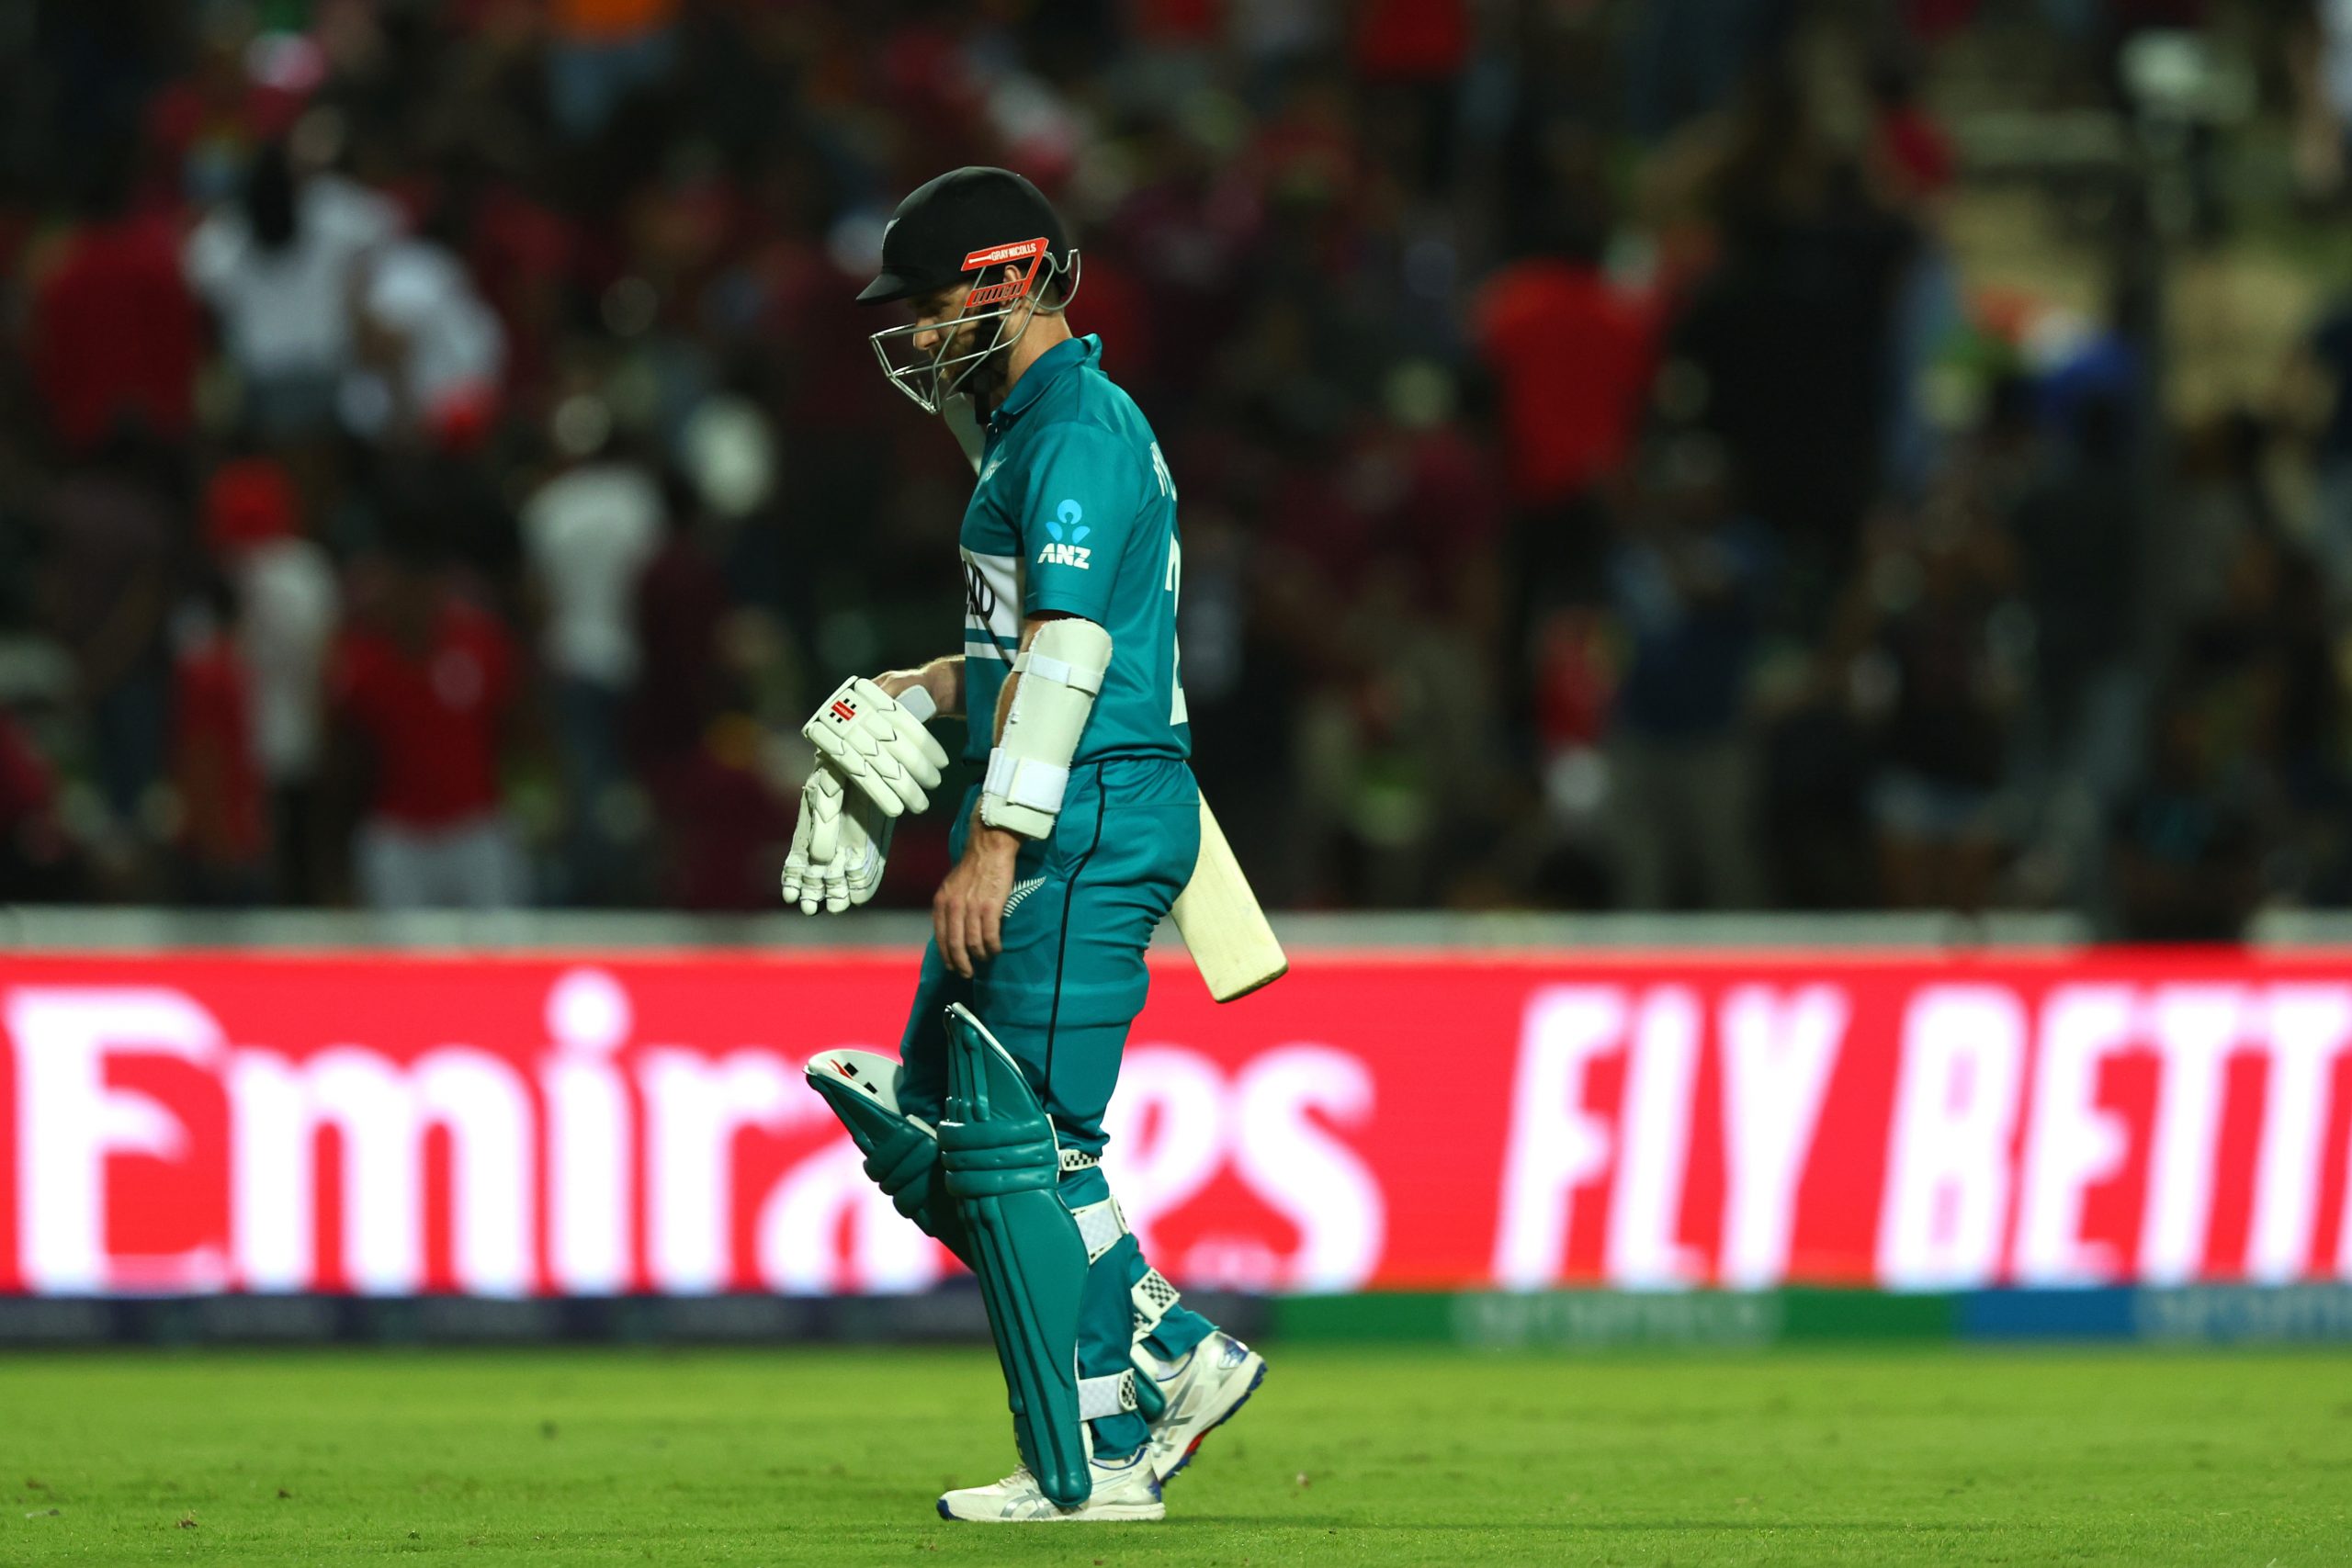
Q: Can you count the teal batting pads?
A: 2